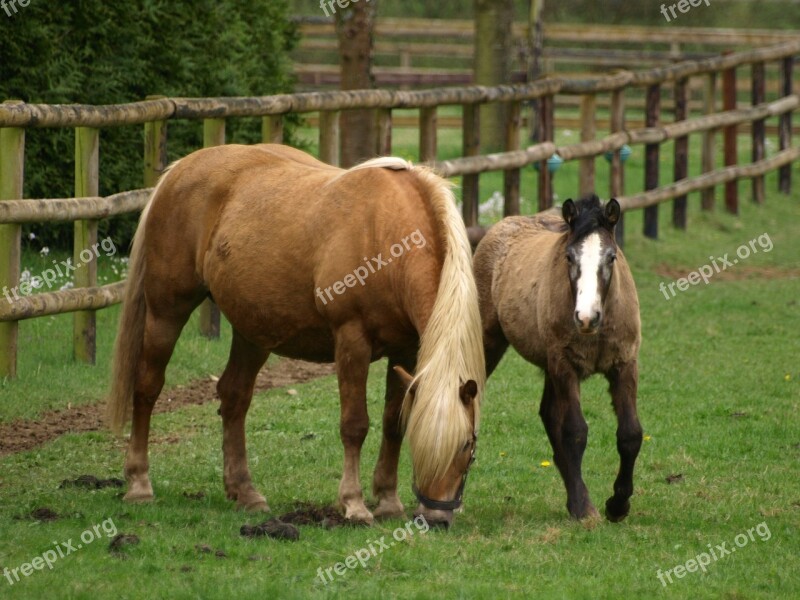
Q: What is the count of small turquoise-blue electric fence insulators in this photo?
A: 2